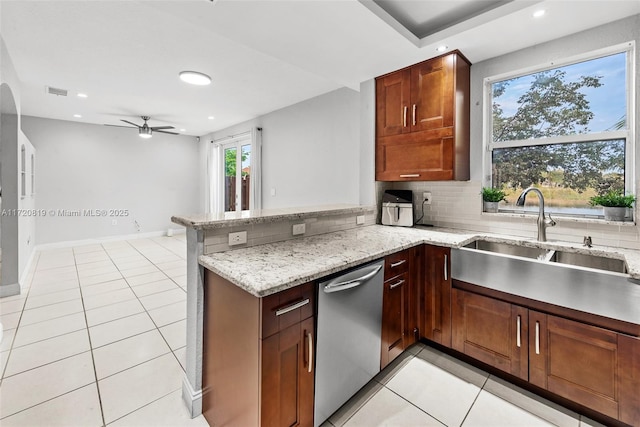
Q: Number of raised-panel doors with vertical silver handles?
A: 6